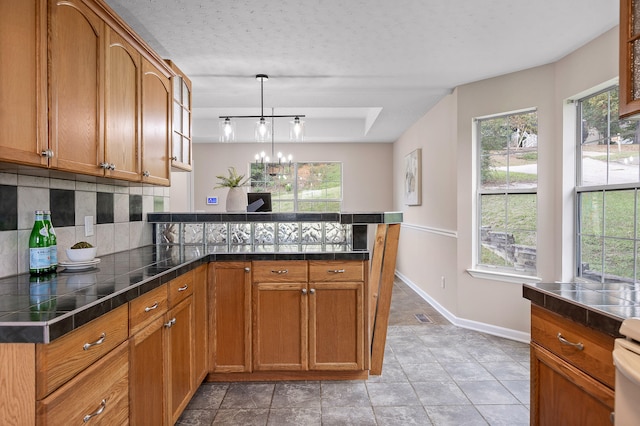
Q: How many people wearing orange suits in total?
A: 0